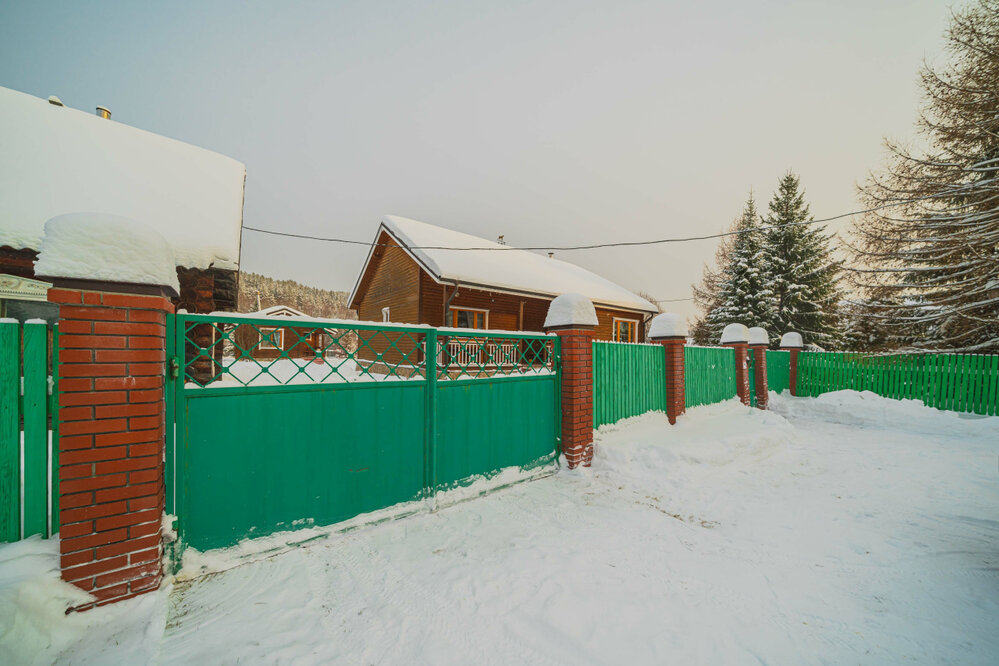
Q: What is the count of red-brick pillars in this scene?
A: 6